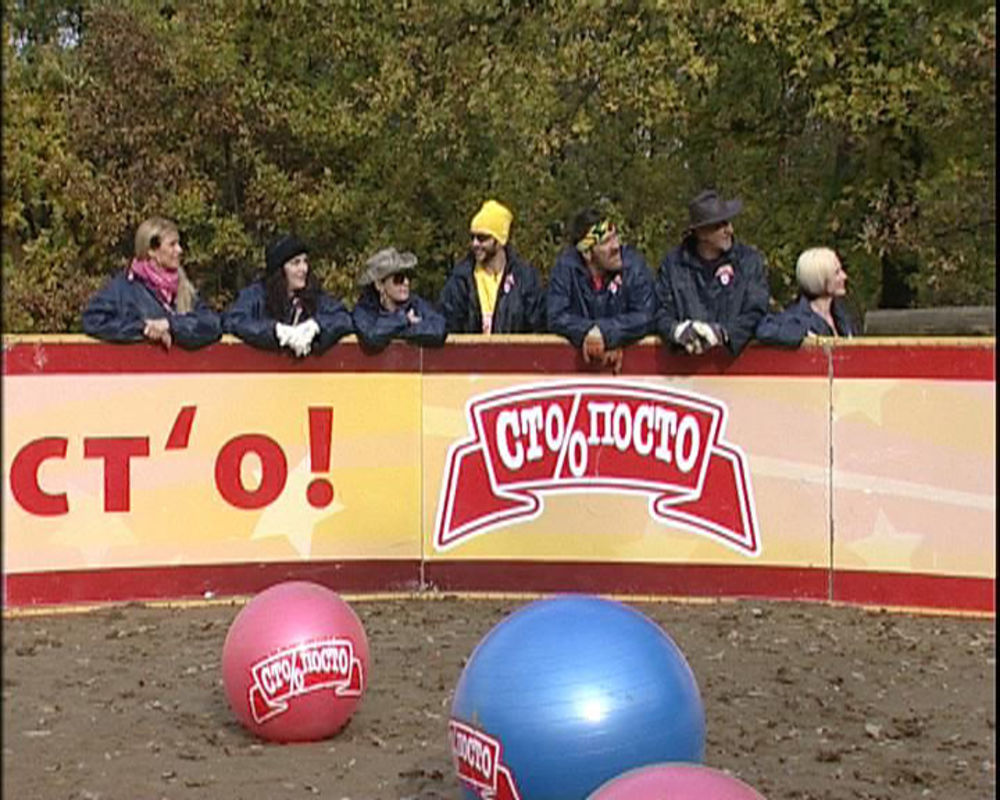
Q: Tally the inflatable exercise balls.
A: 3